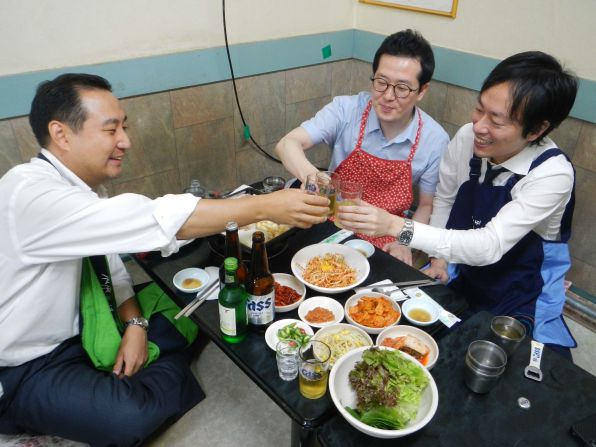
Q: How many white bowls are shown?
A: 11